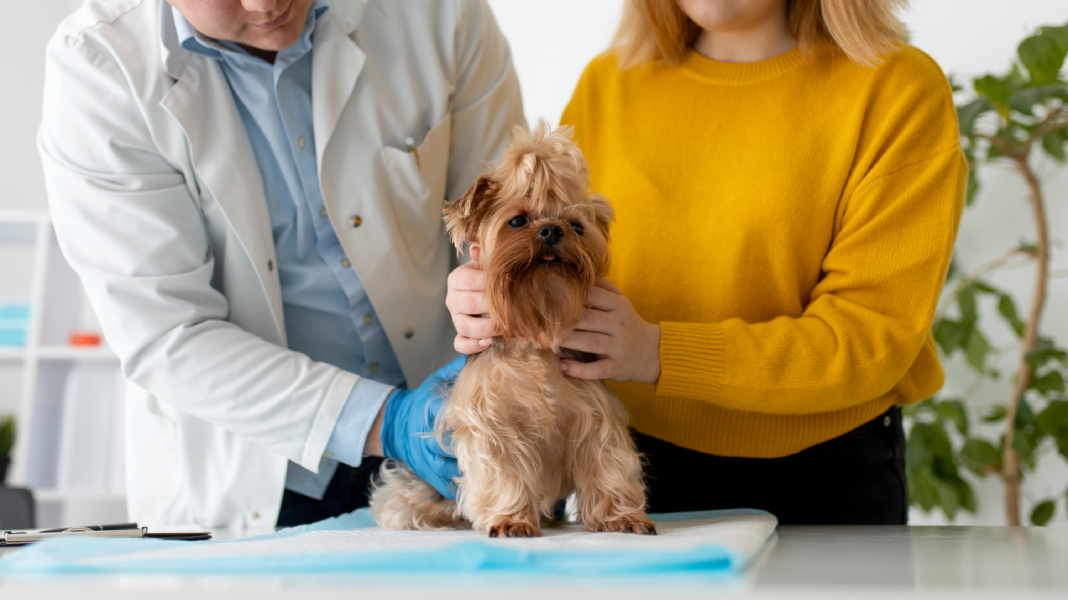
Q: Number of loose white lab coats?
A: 1